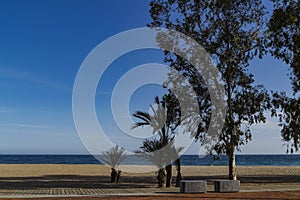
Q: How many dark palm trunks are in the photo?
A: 5